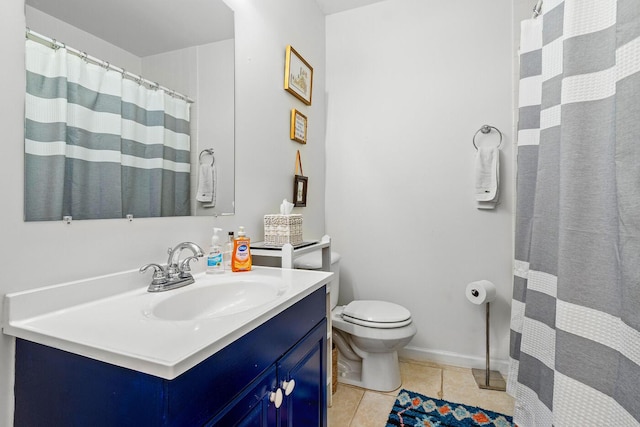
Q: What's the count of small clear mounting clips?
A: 2